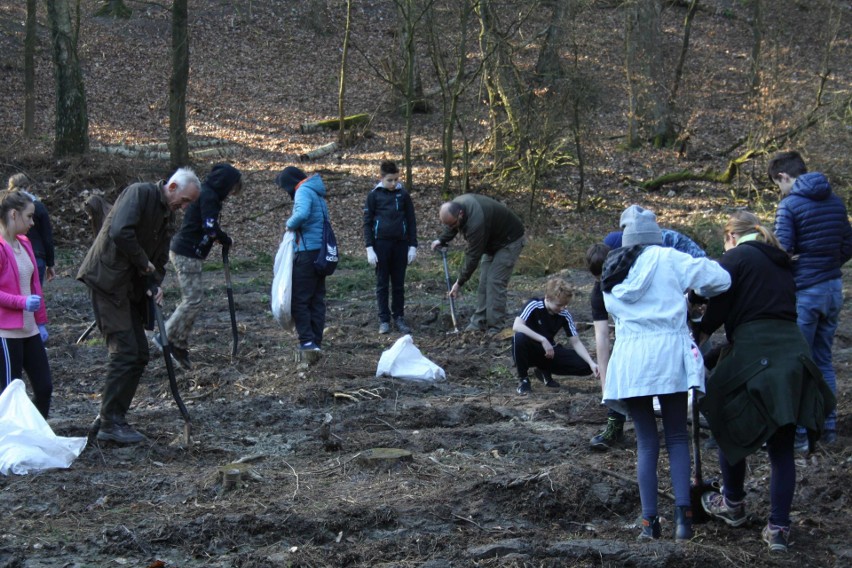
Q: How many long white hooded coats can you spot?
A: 1